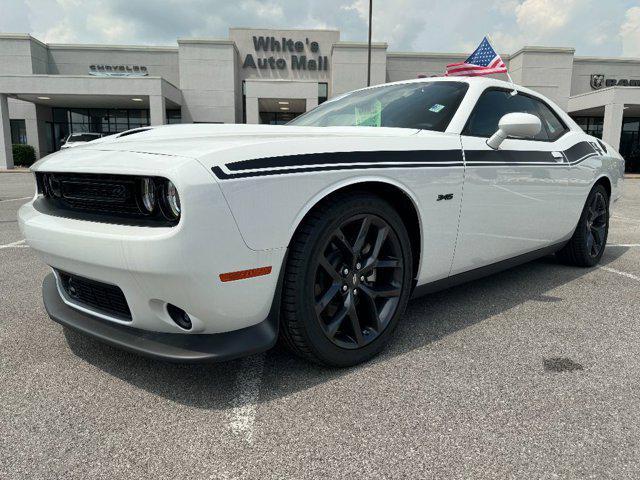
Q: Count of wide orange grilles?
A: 0